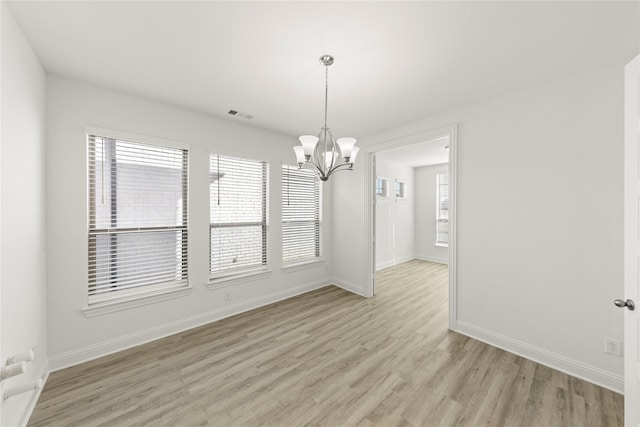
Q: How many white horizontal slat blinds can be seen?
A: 3